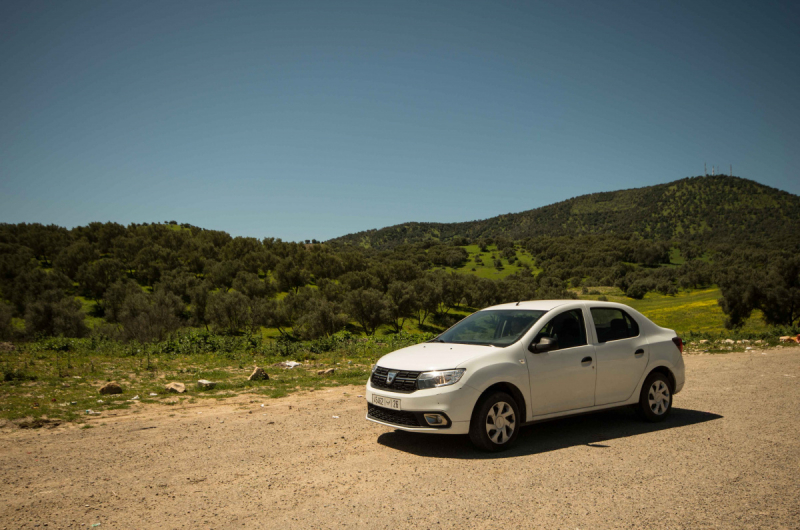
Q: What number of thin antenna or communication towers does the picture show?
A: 4